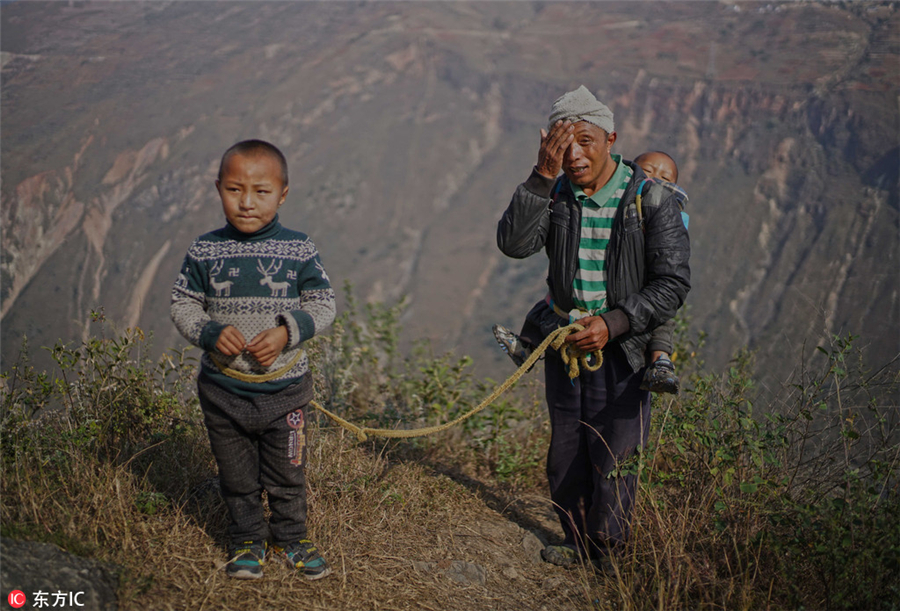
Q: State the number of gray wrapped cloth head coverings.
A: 1